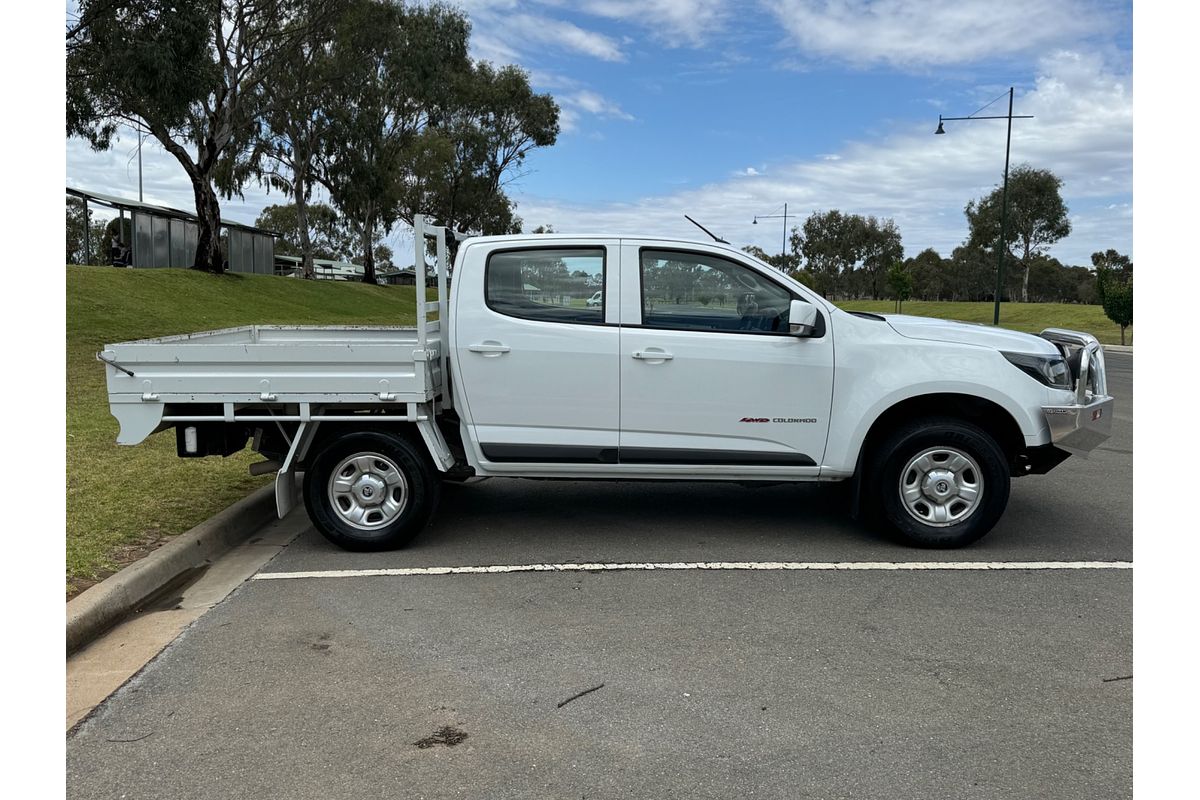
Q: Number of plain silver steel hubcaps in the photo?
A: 2